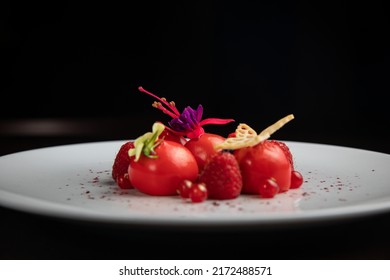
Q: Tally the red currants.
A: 5